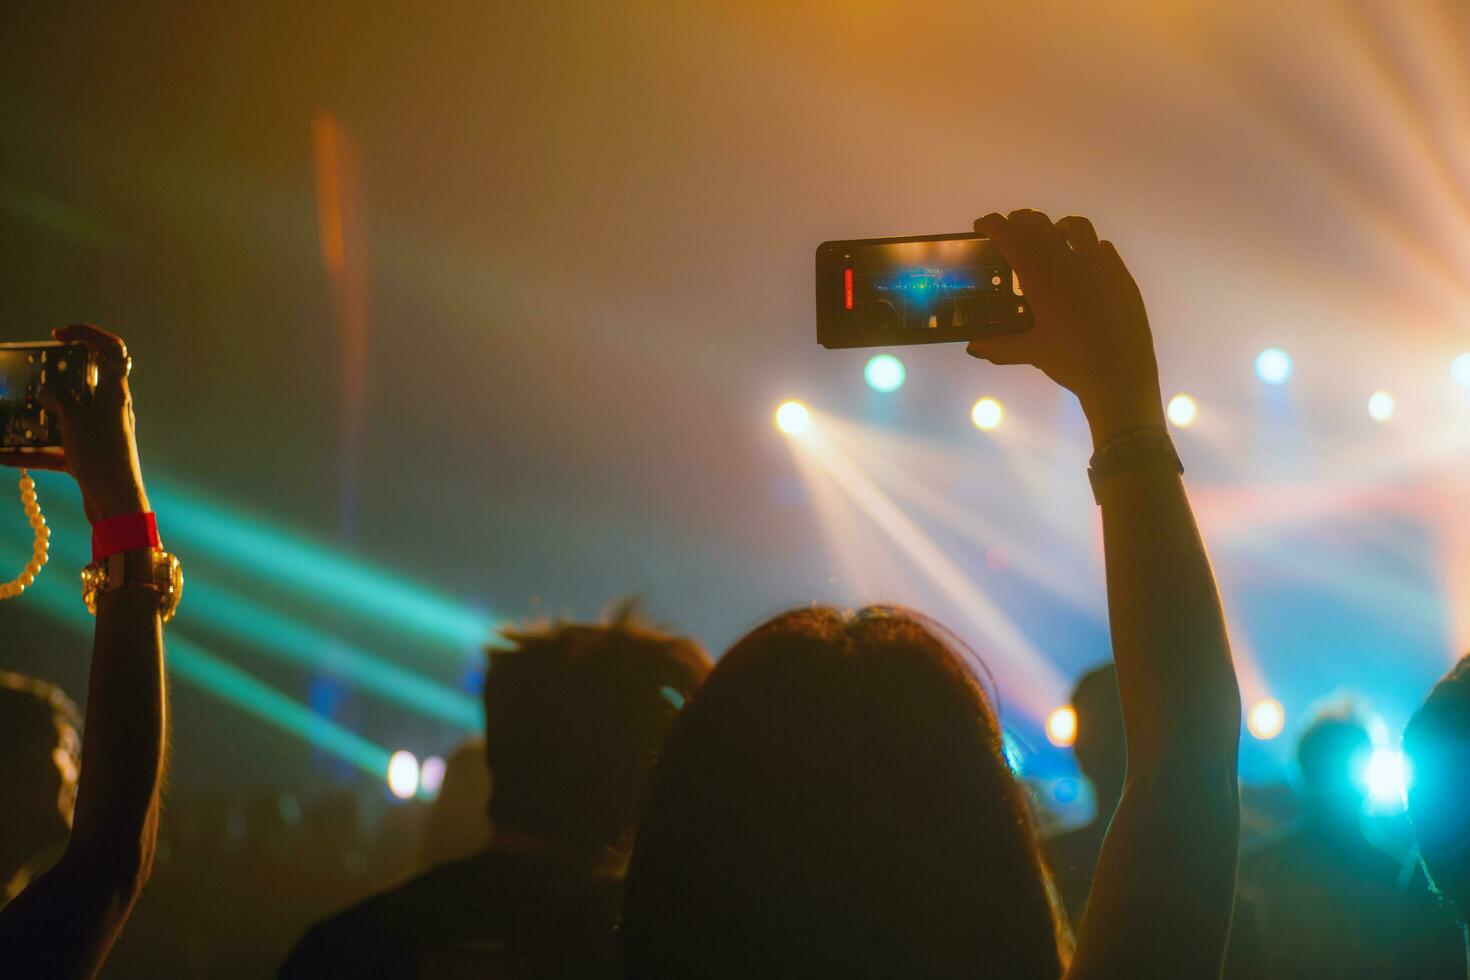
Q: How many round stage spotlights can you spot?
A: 12